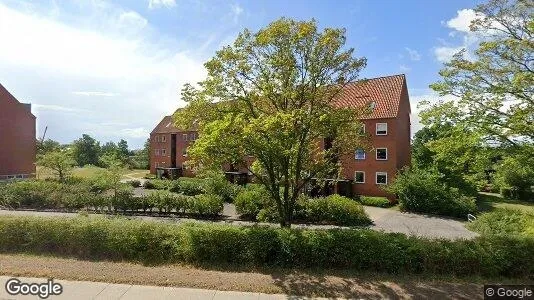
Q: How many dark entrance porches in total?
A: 3